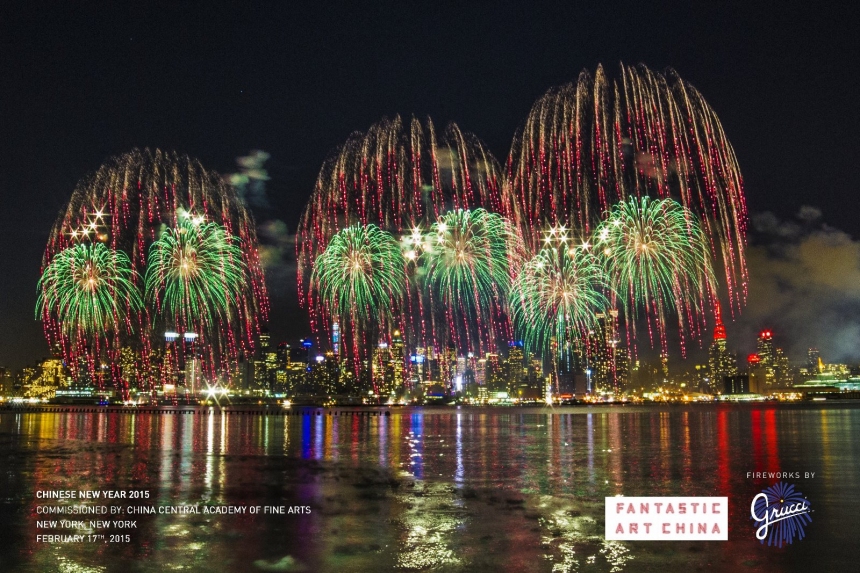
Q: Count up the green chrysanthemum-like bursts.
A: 6